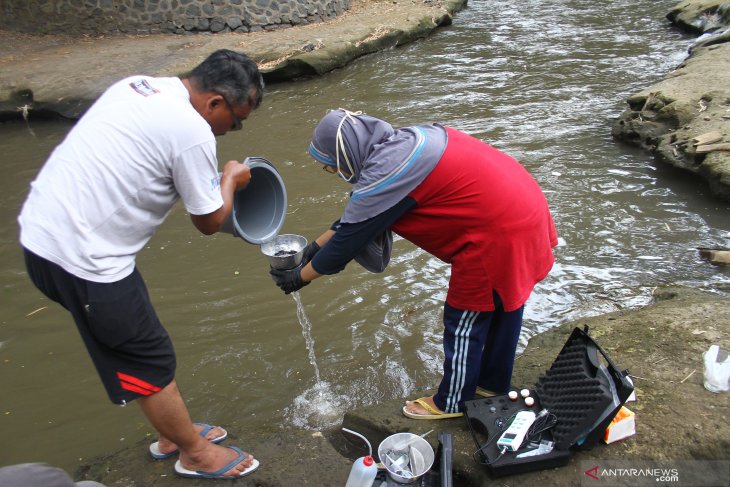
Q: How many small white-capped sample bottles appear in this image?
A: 3